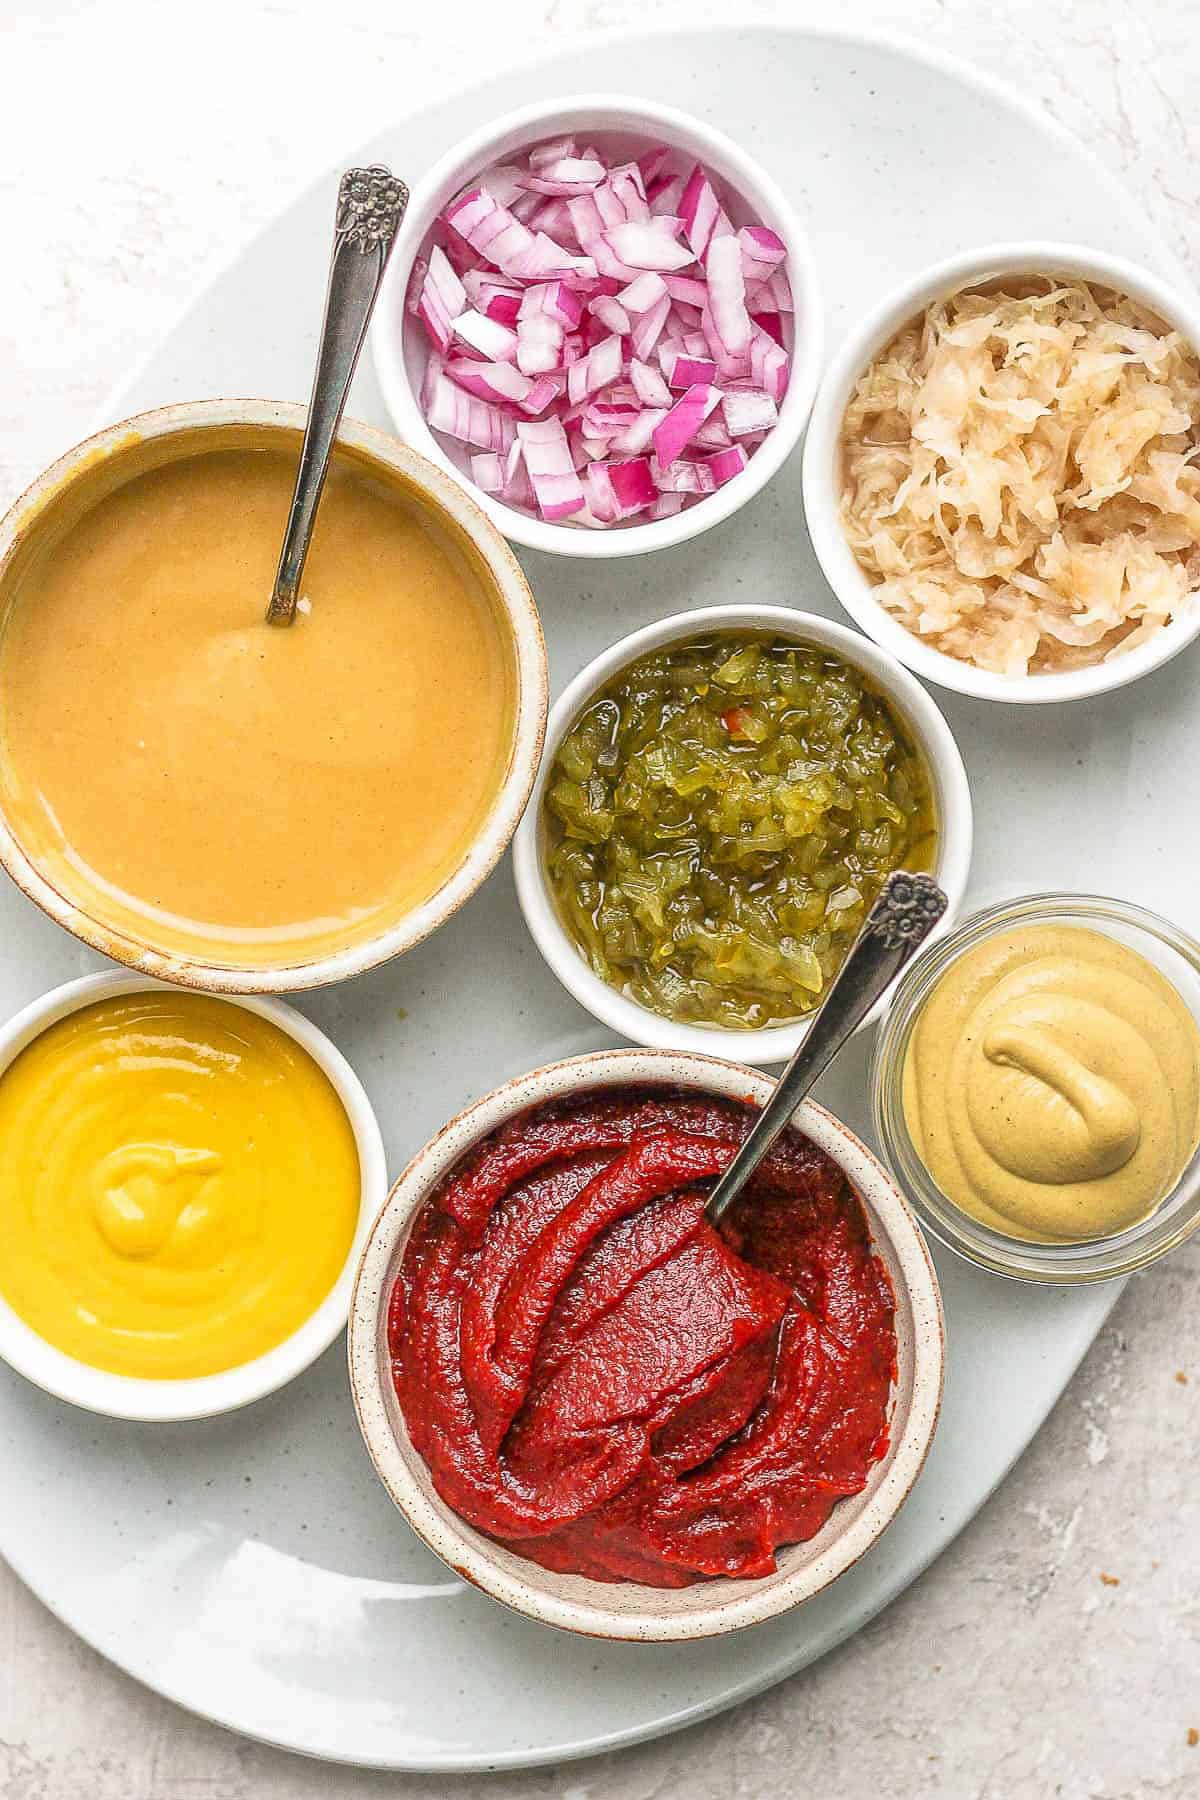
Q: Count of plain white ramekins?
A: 4